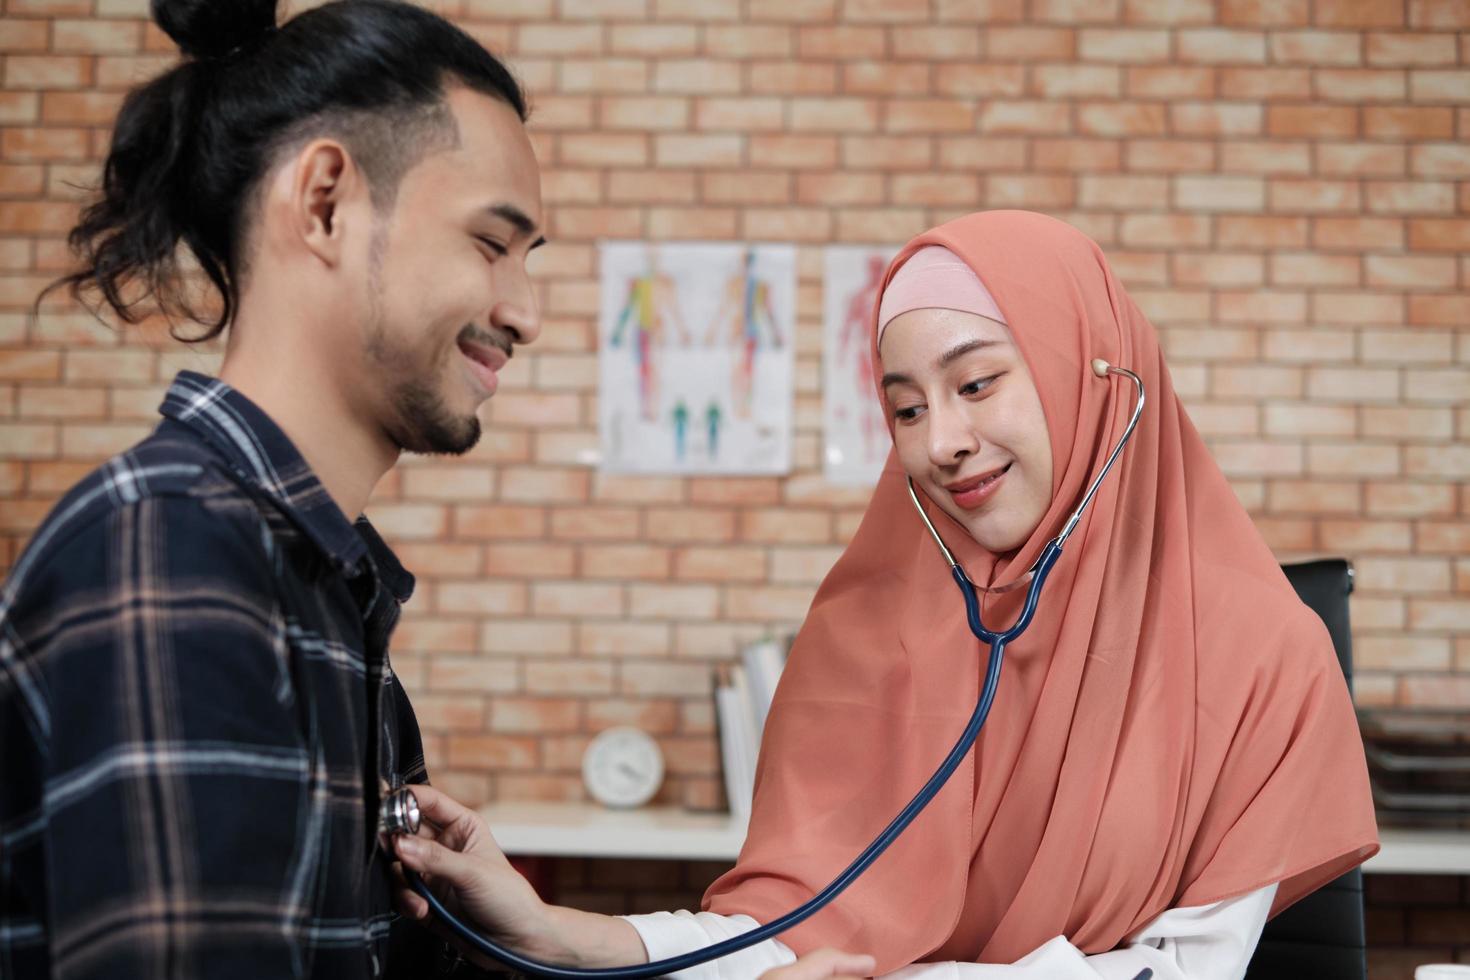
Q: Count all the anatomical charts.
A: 2